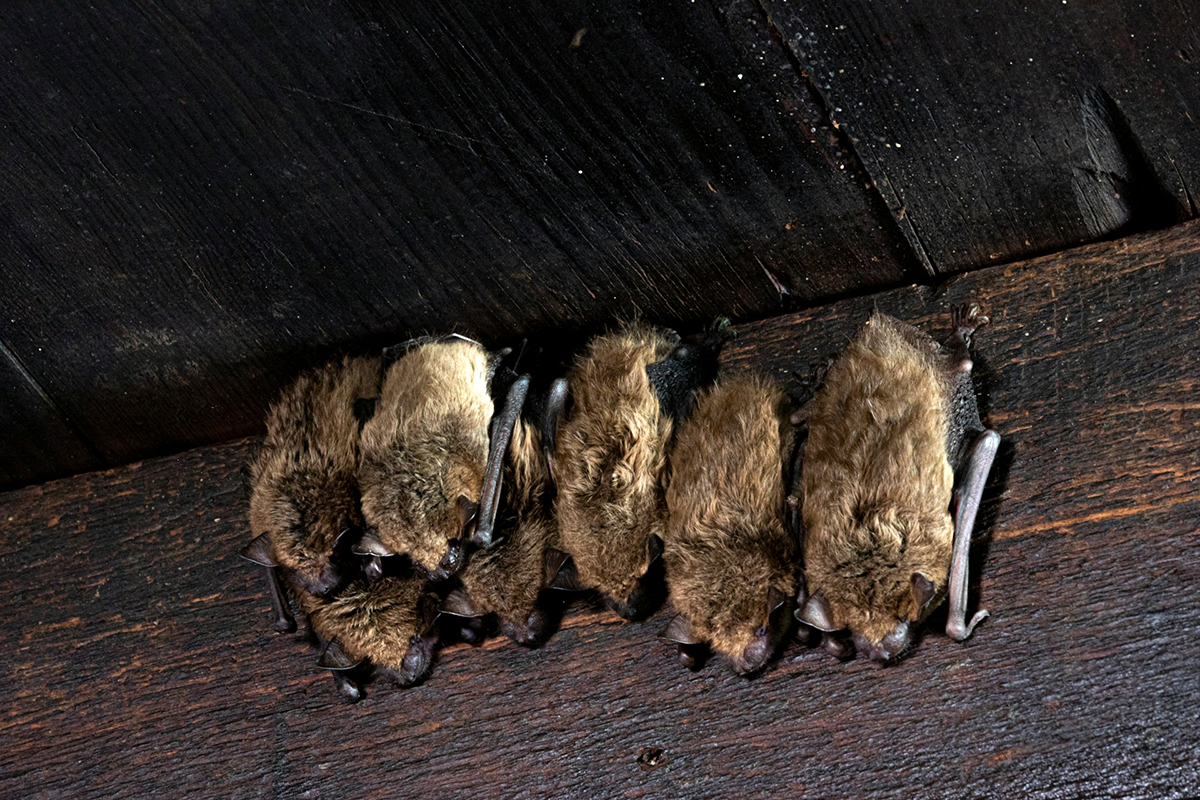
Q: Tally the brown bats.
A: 7